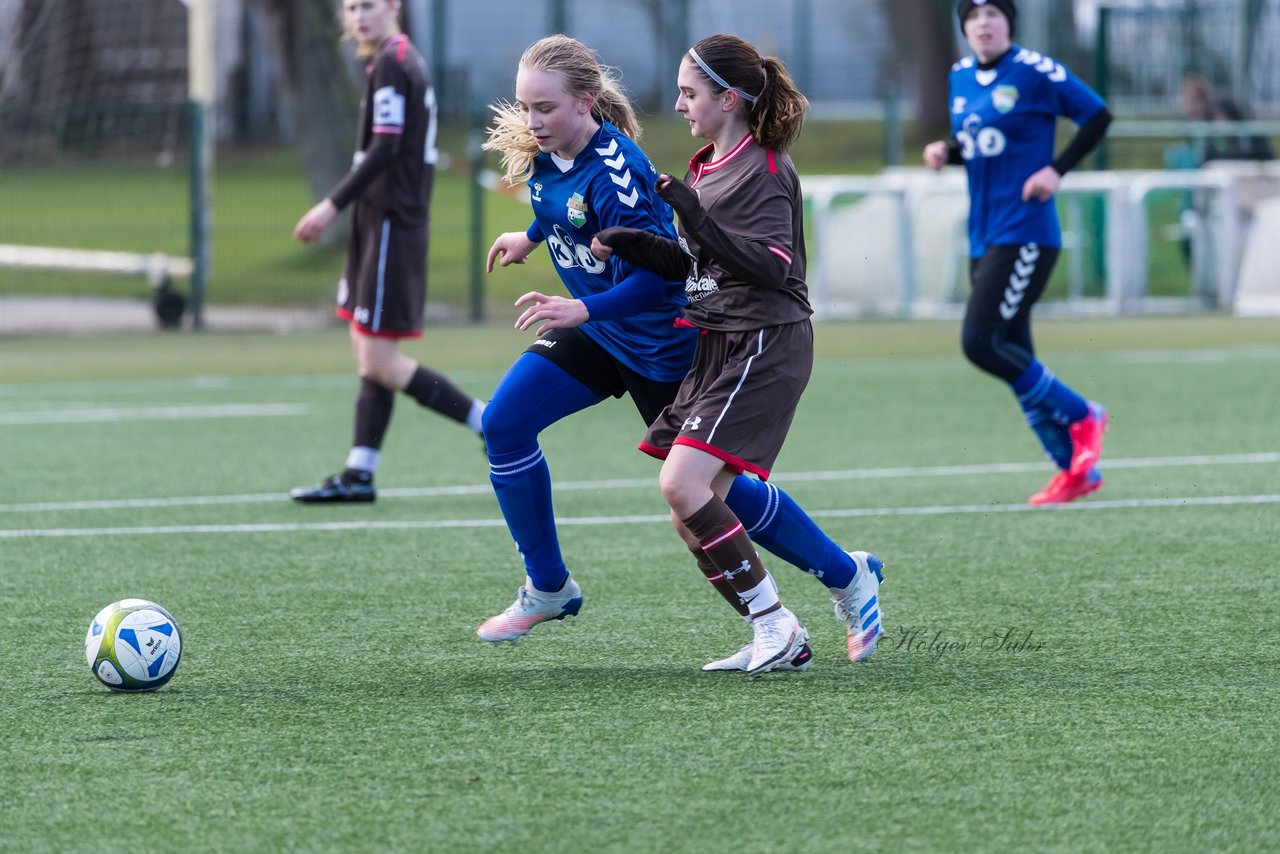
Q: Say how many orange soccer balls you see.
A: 0